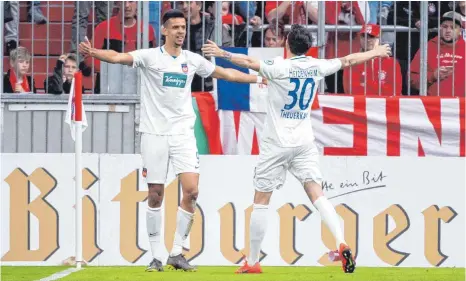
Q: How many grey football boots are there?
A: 2